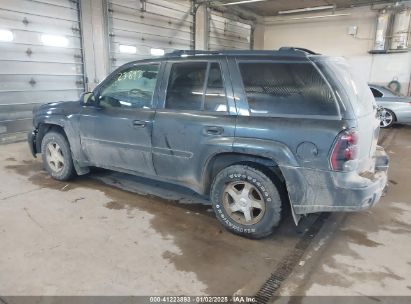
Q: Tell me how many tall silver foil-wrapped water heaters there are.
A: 2